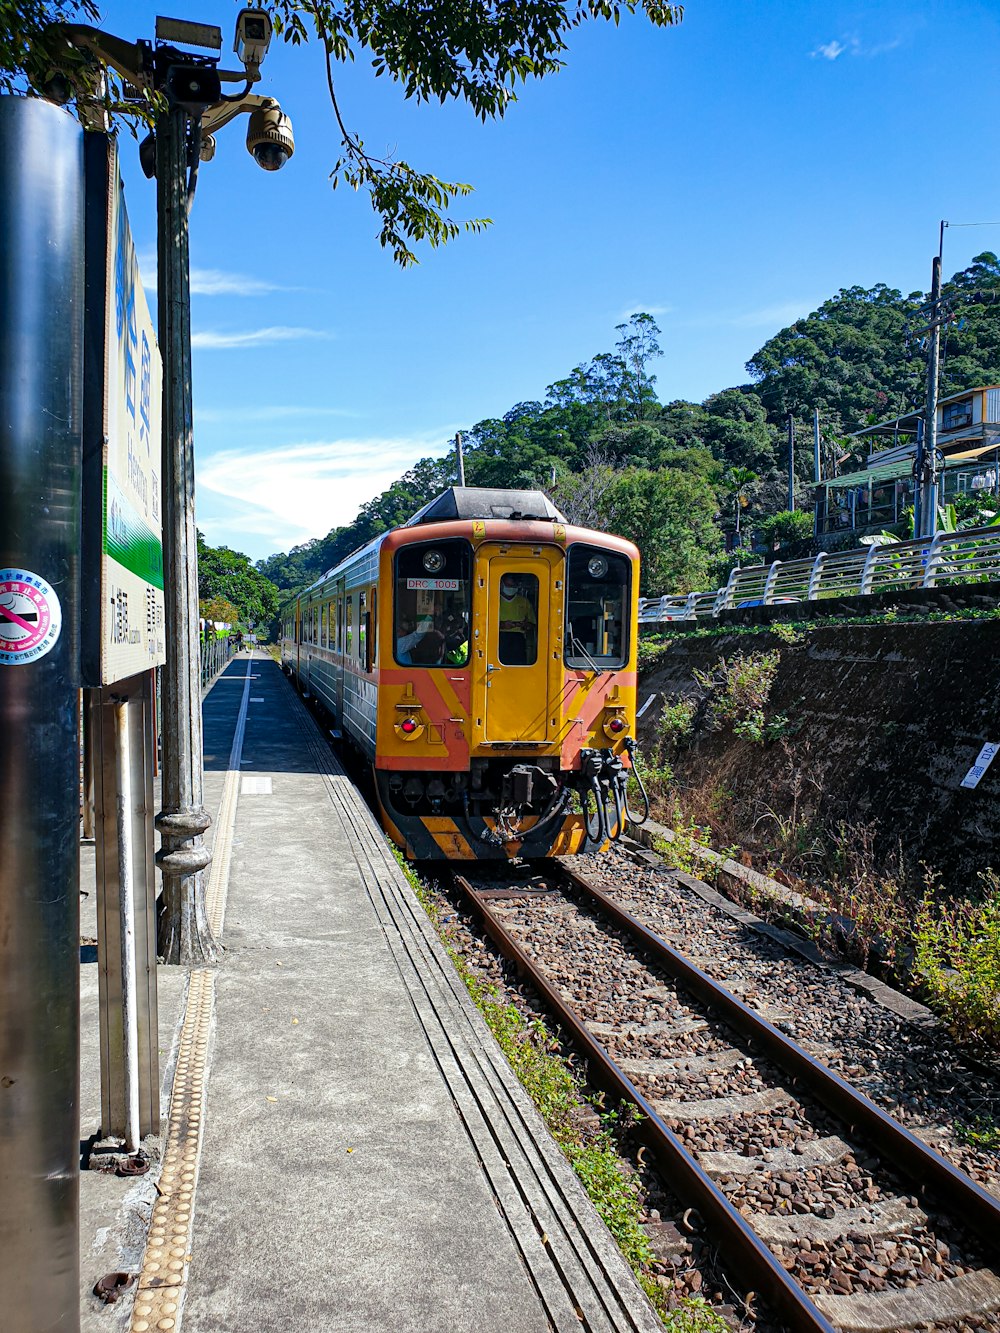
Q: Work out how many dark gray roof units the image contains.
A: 1